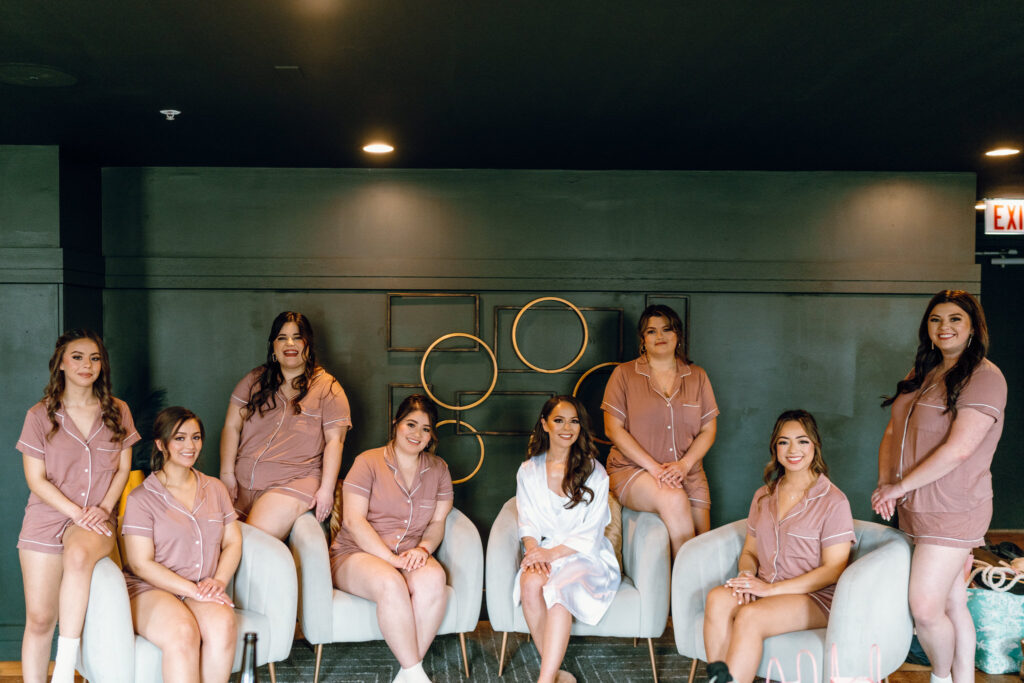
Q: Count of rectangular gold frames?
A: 5